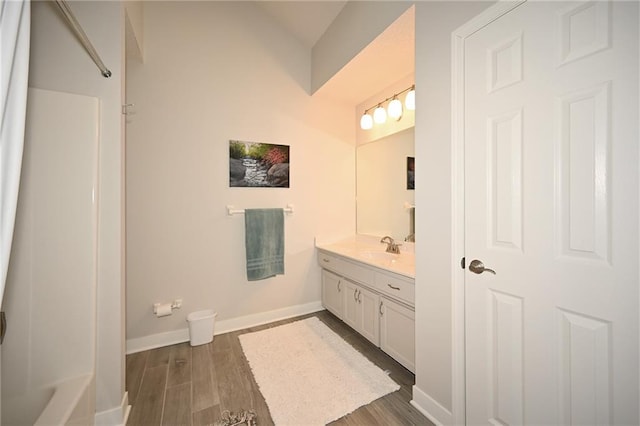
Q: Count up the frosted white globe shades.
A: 4